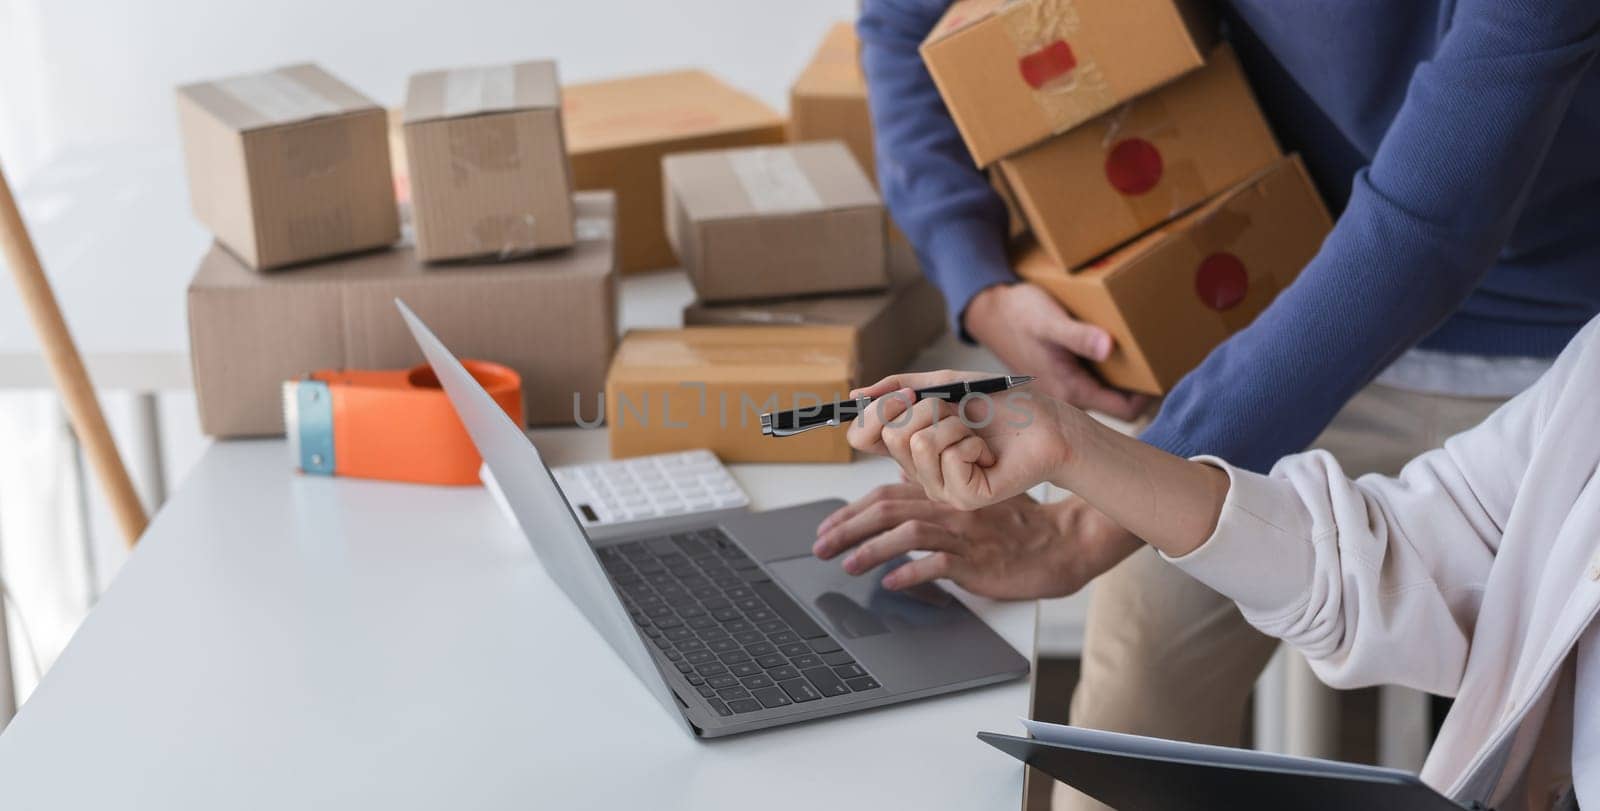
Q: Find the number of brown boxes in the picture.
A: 11